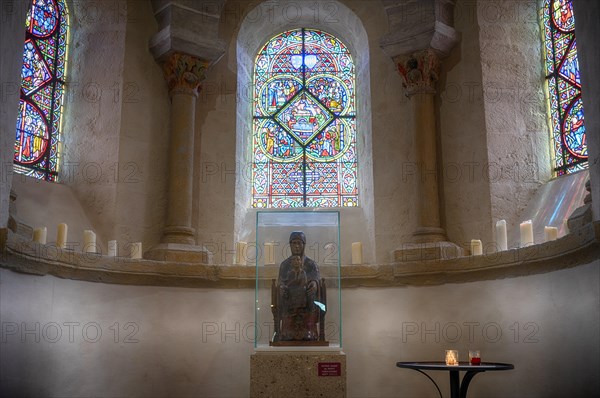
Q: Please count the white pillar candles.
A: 12